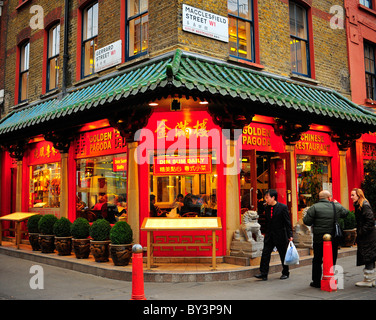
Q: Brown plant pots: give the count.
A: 7